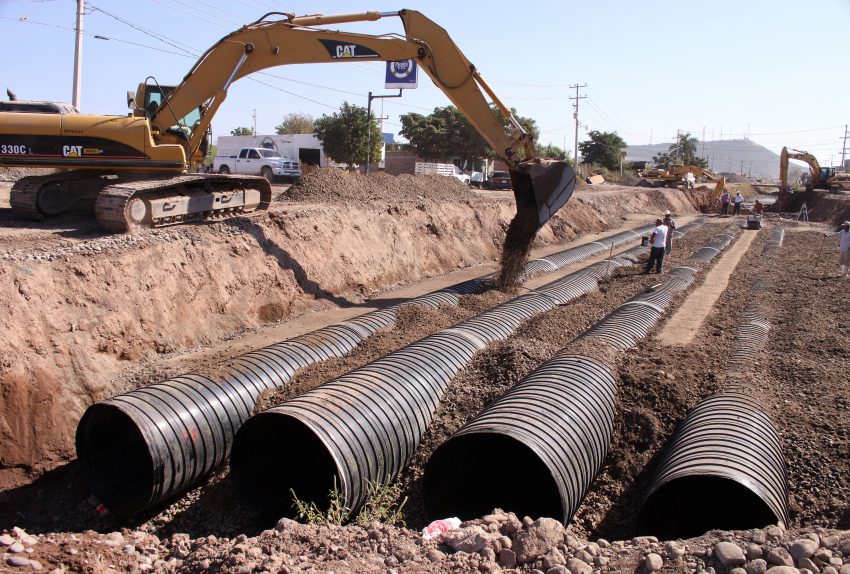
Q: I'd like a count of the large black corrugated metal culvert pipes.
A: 4